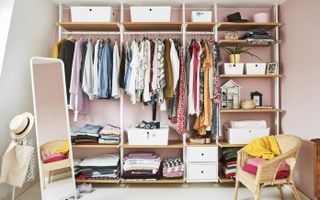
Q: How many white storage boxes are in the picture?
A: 7